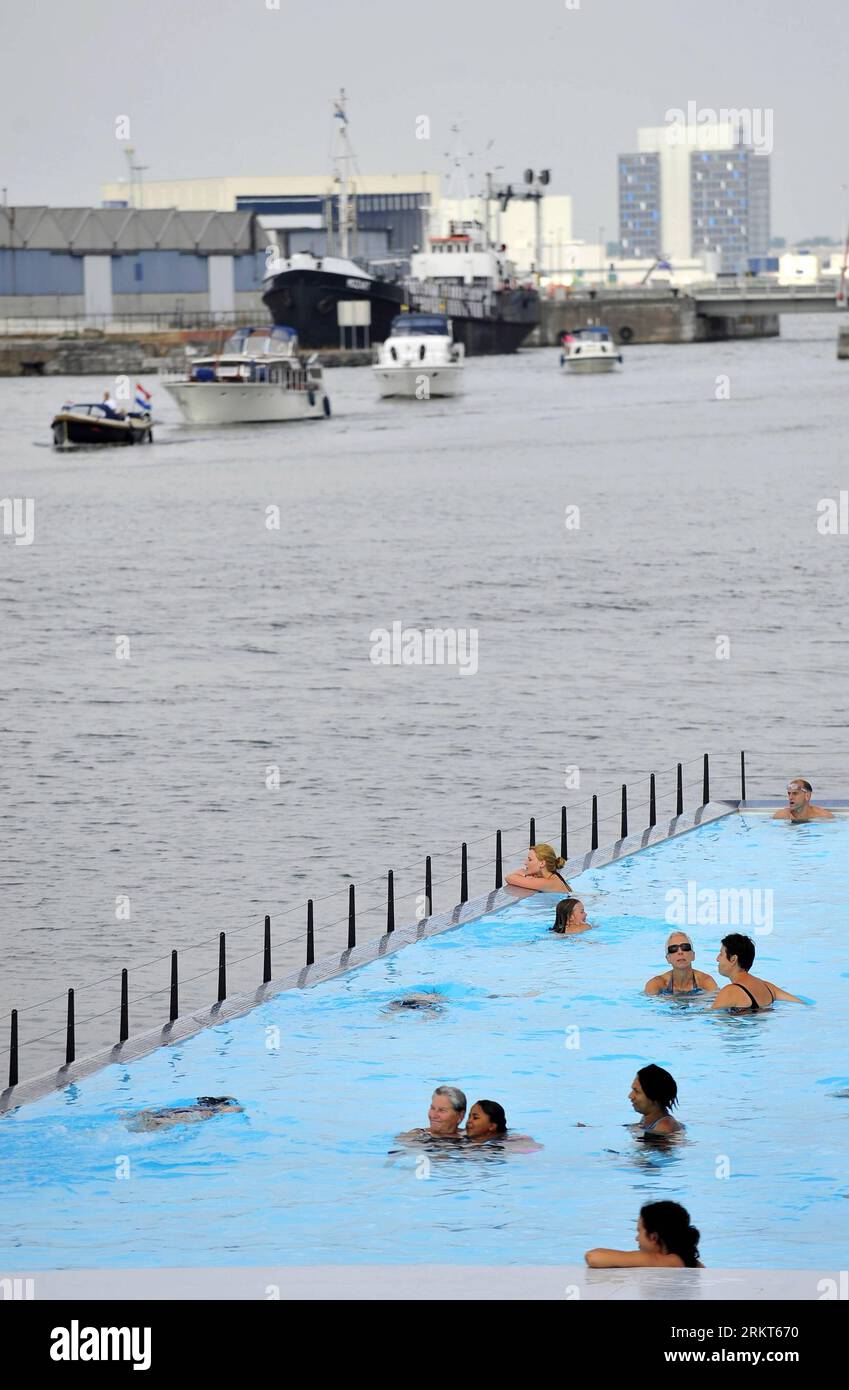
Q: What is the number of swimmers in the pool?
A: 11